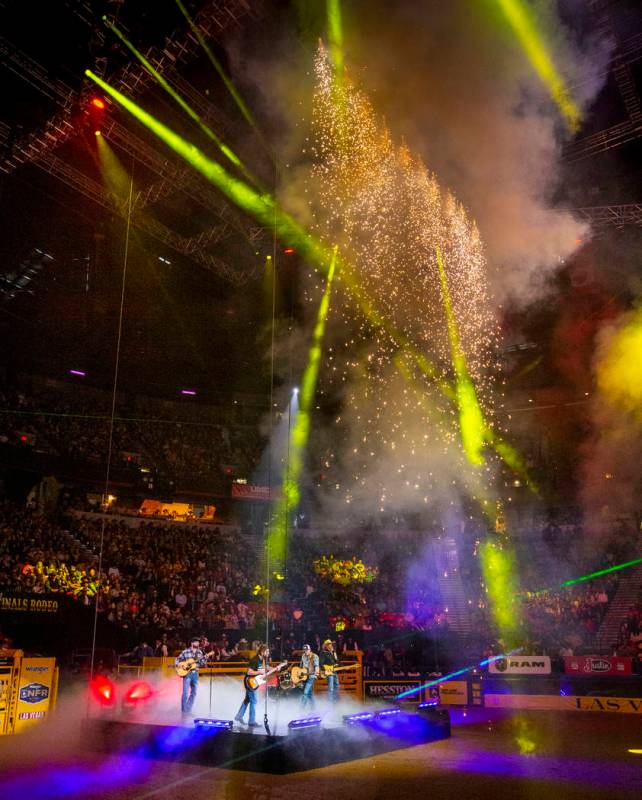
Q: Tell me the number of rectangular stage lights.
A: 5